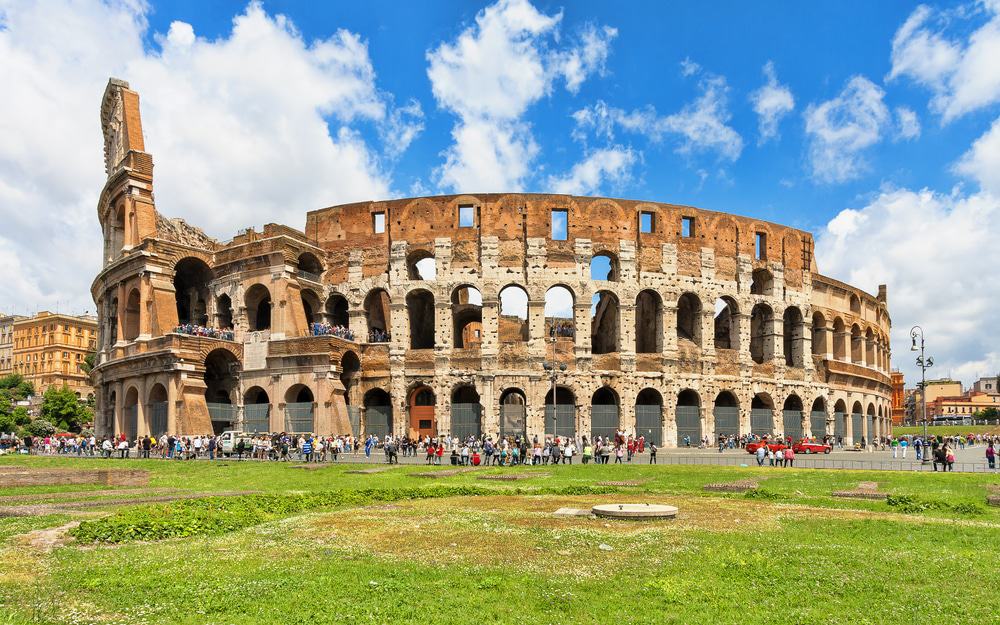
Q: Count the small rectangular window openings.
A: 6